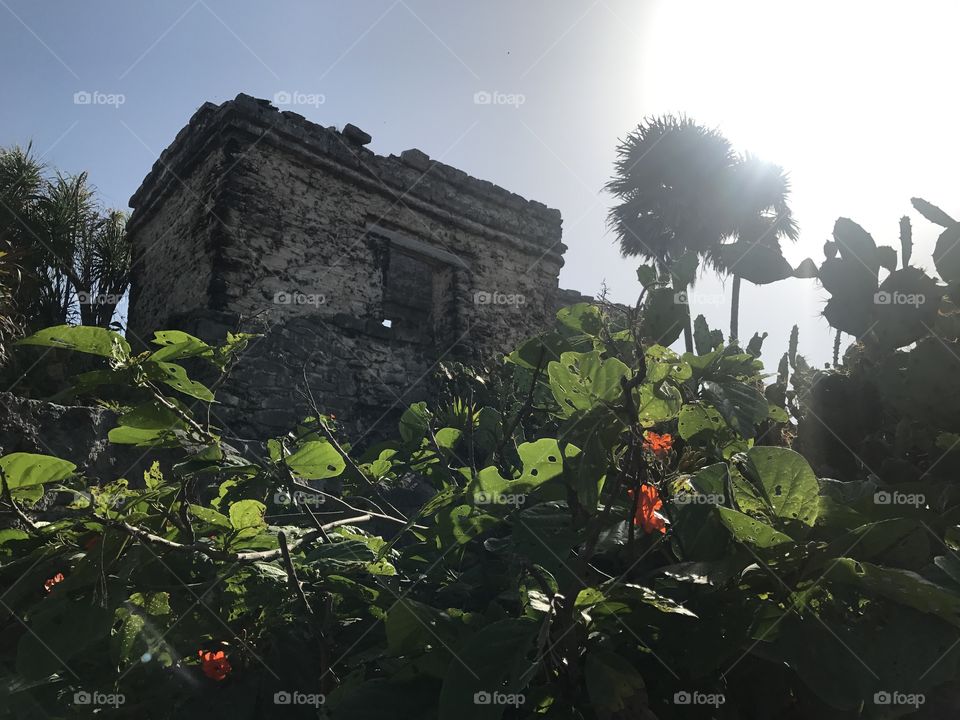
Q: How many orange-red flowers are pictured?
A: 4